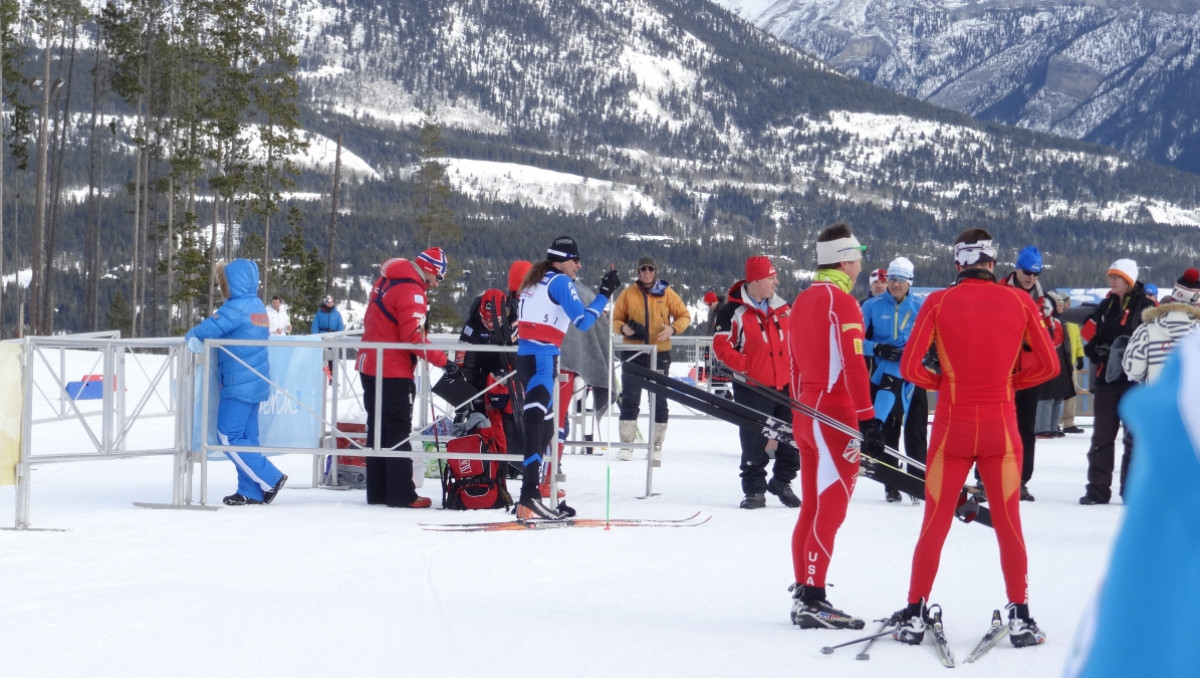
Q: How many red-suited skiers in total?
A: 2